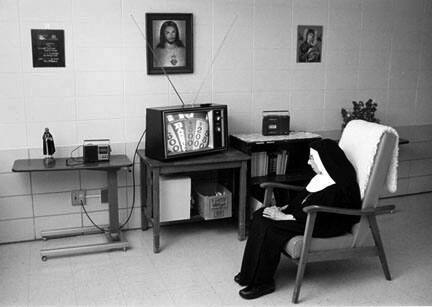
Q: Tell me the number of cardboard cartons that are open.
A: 1